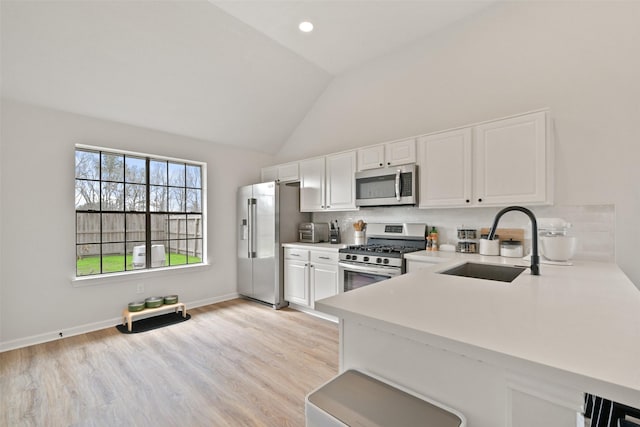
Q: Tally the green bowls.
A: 3